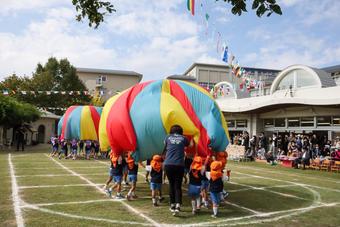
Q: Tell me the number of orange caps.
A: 6